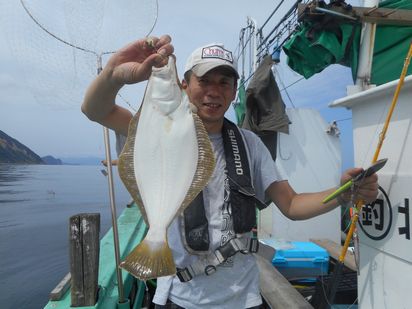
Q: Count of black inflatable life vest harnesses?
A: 1